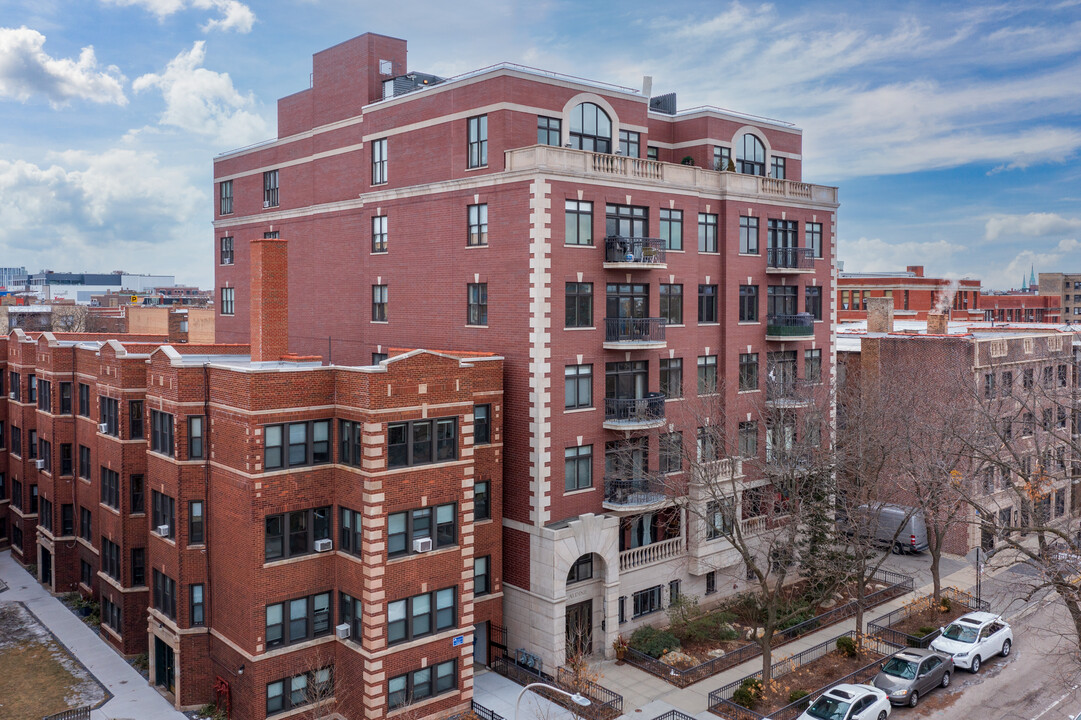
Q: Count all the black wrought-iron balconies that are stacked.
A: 8